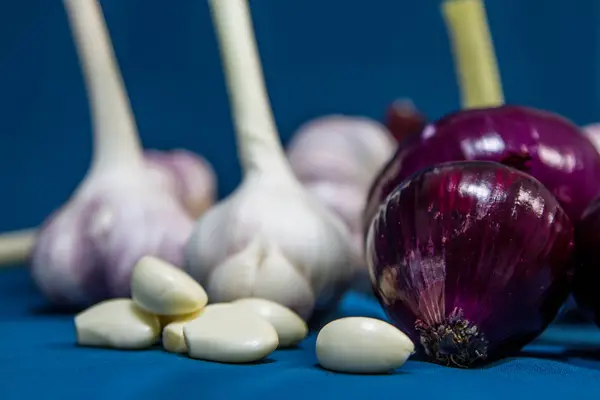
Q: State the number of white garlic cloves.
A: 6